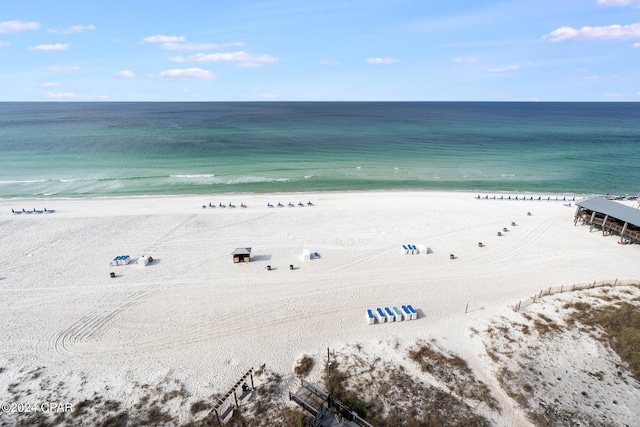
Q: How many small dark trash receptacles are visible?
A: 9